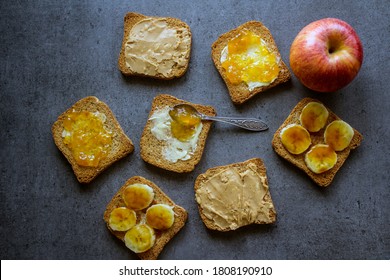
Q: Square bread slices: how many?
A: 7